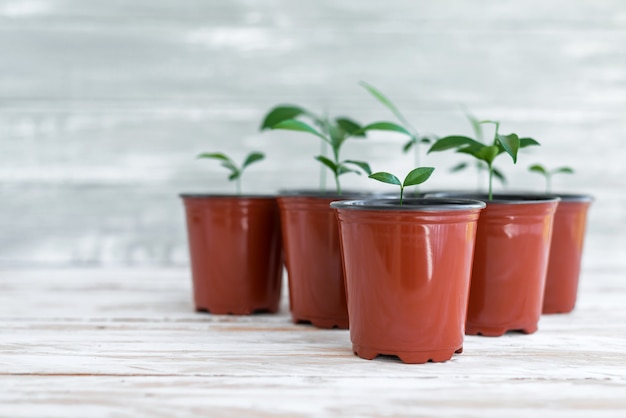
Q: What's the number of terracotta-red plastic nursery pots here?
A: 5